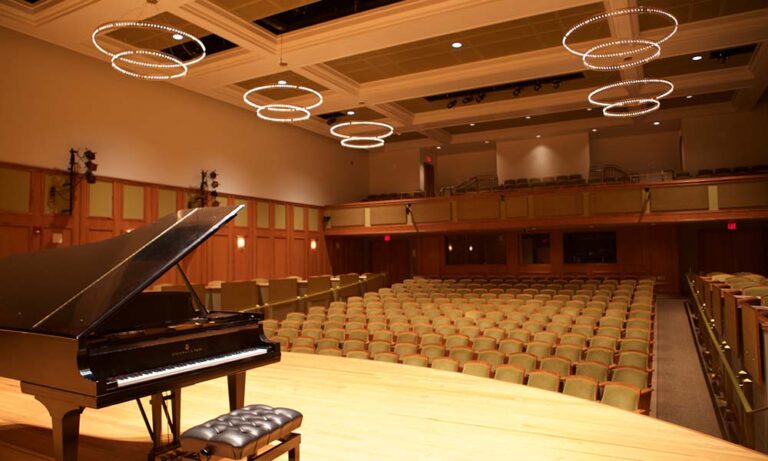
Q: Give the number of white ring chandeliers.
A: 5